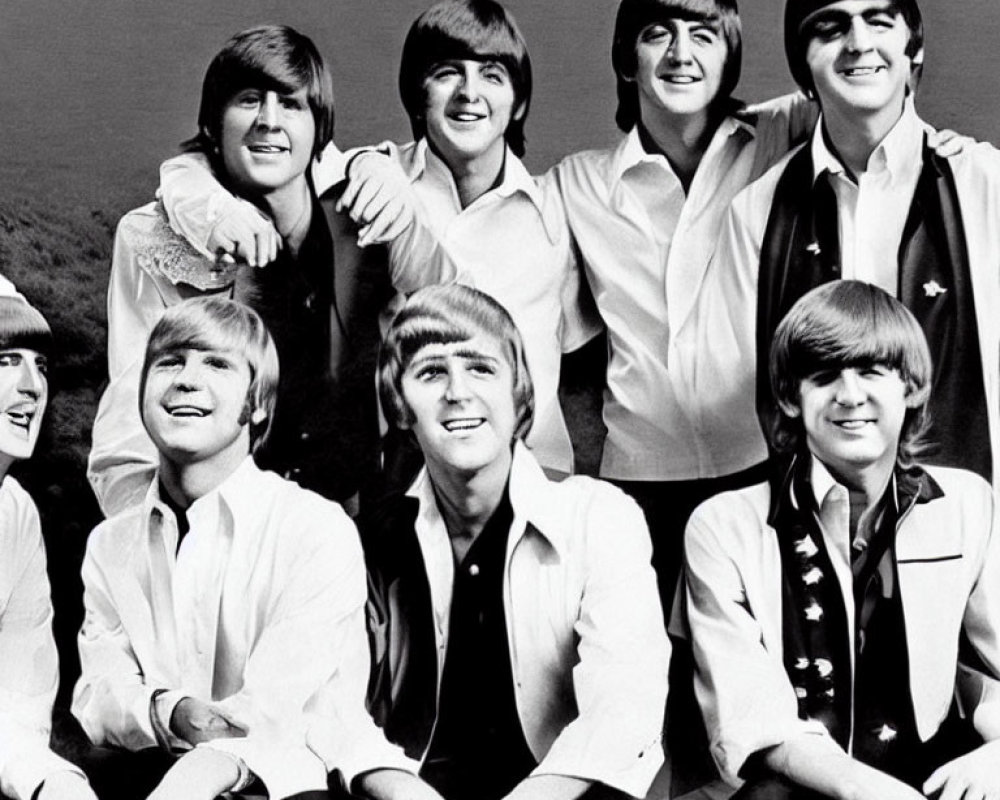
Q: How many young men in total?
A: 8